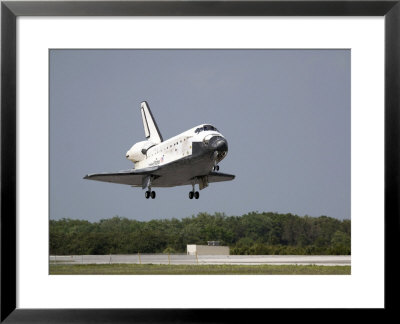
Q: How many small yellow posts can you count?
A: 3